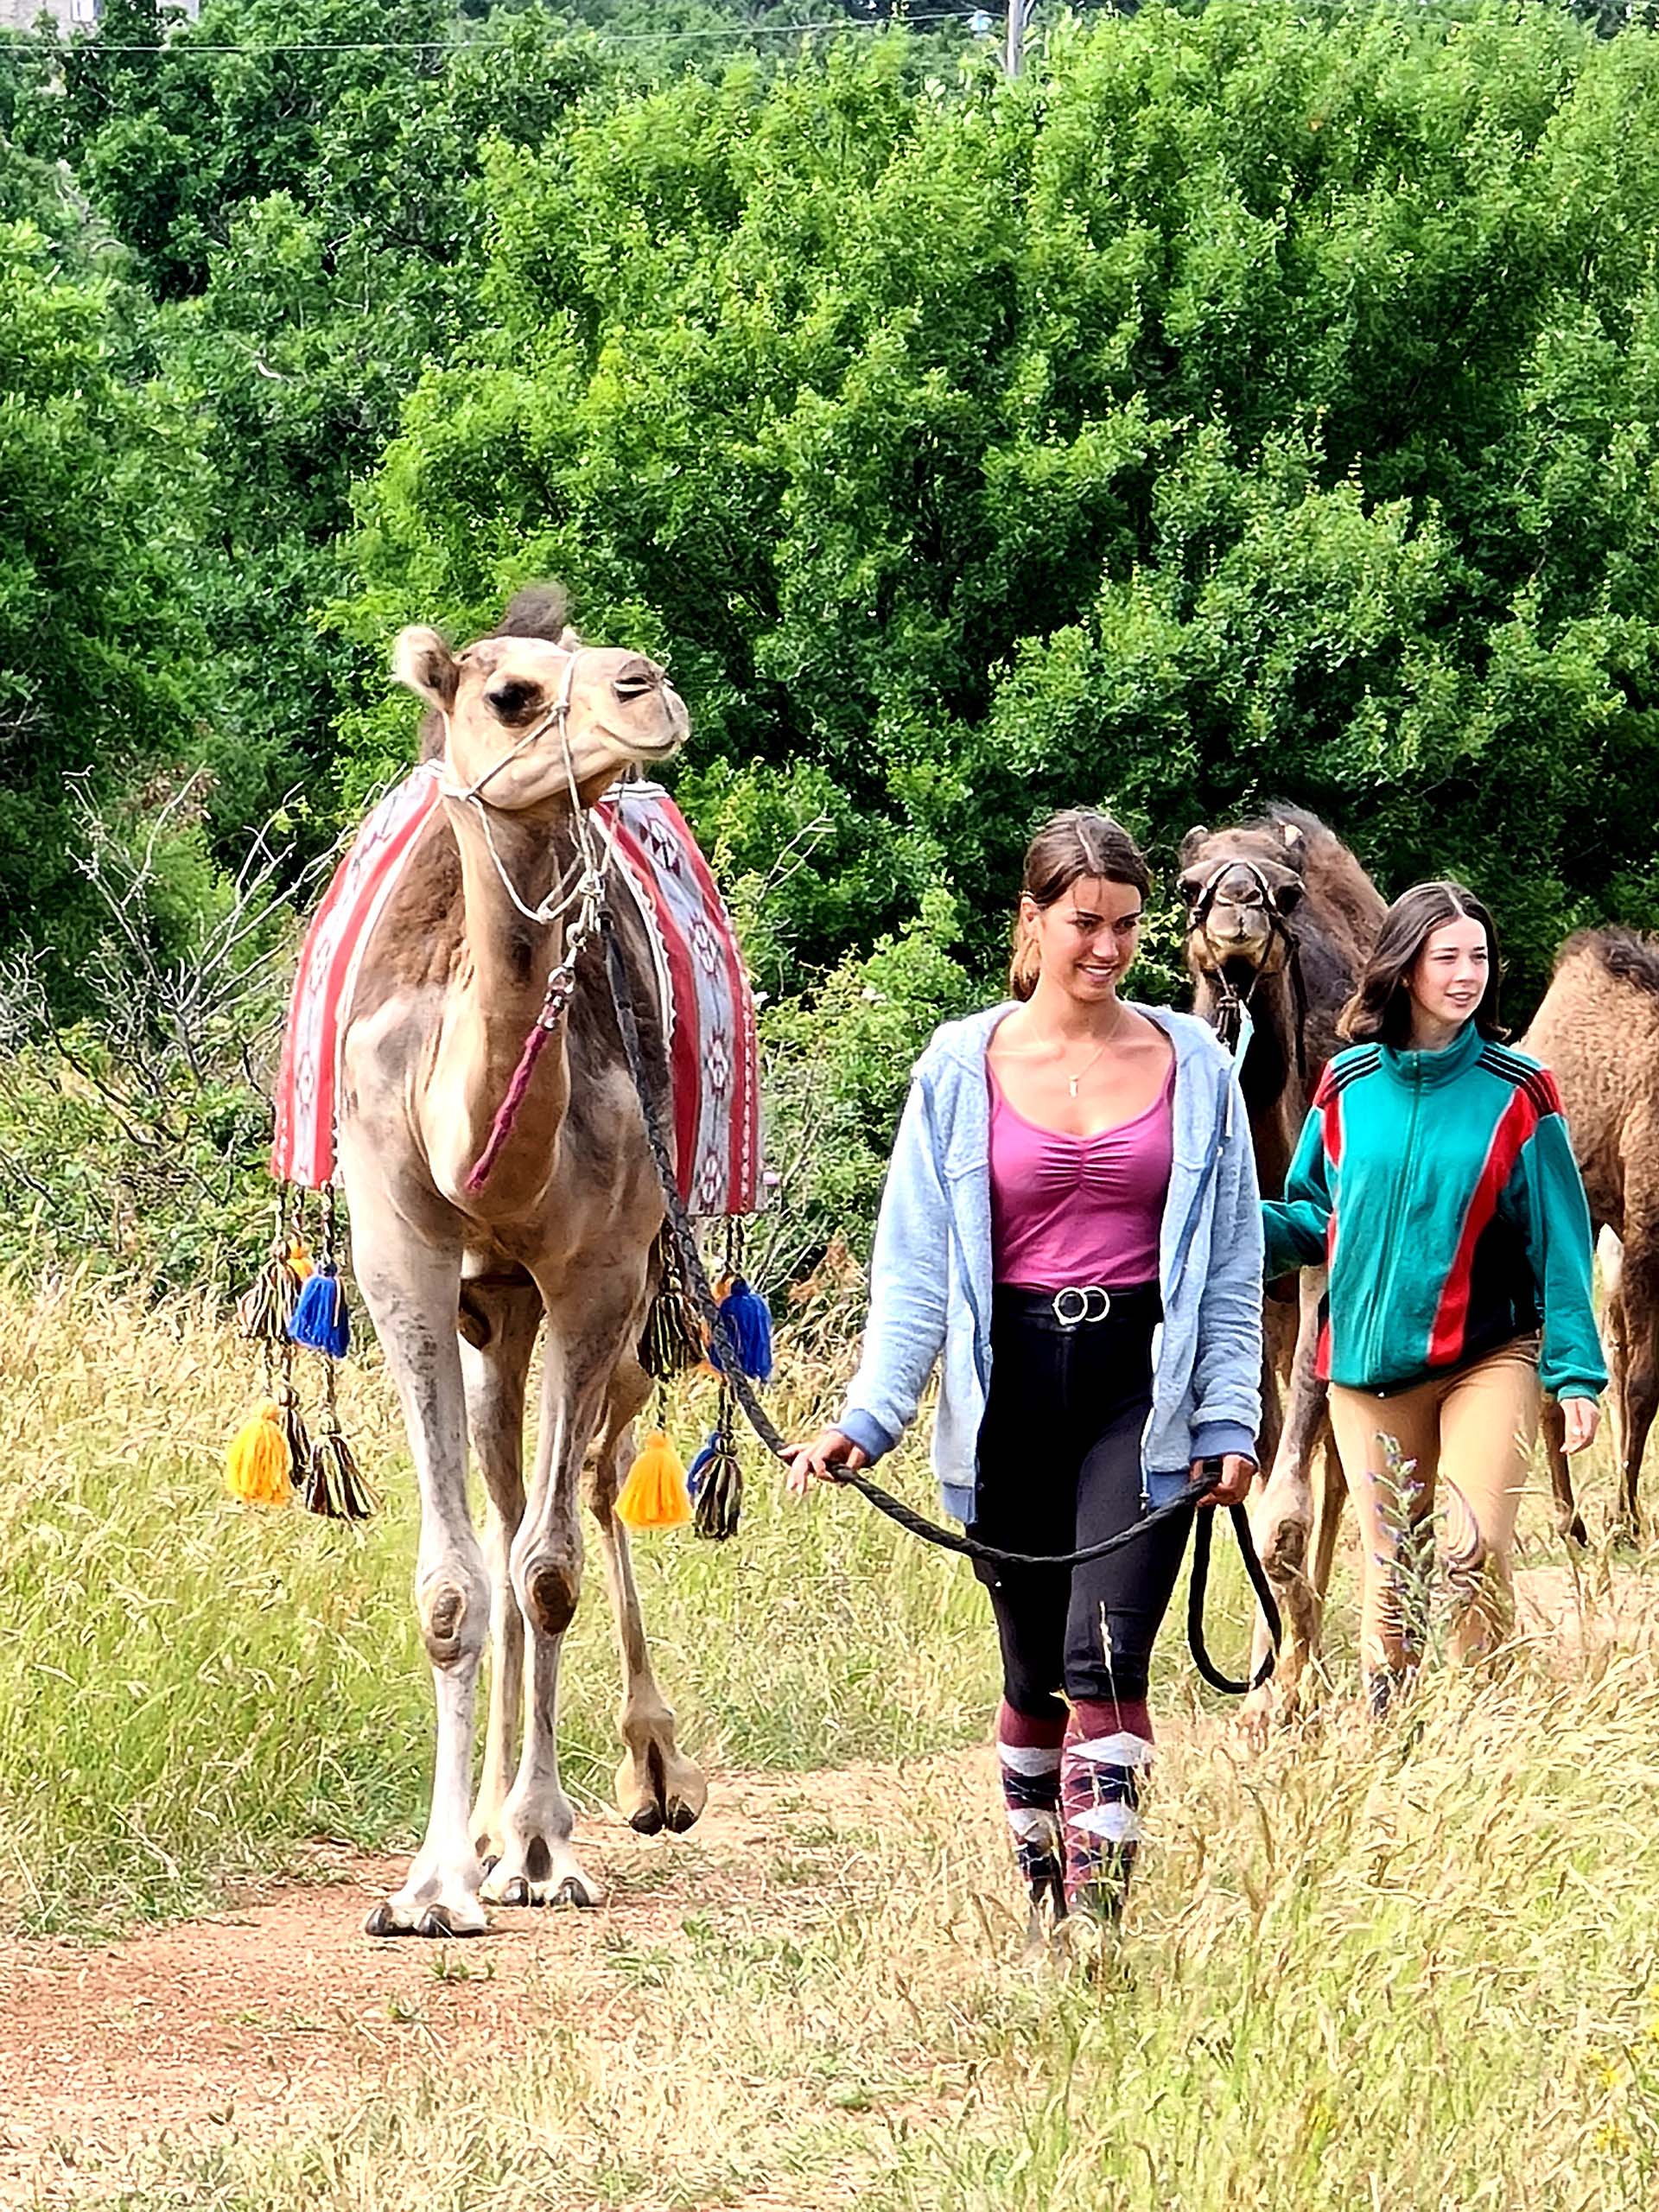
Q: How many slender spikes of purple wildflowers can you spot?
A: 1